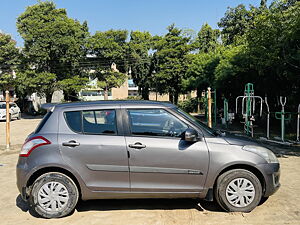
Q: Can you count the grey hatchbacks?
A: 1